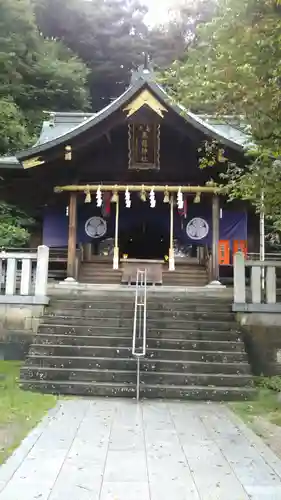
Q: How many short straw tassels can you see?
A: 5